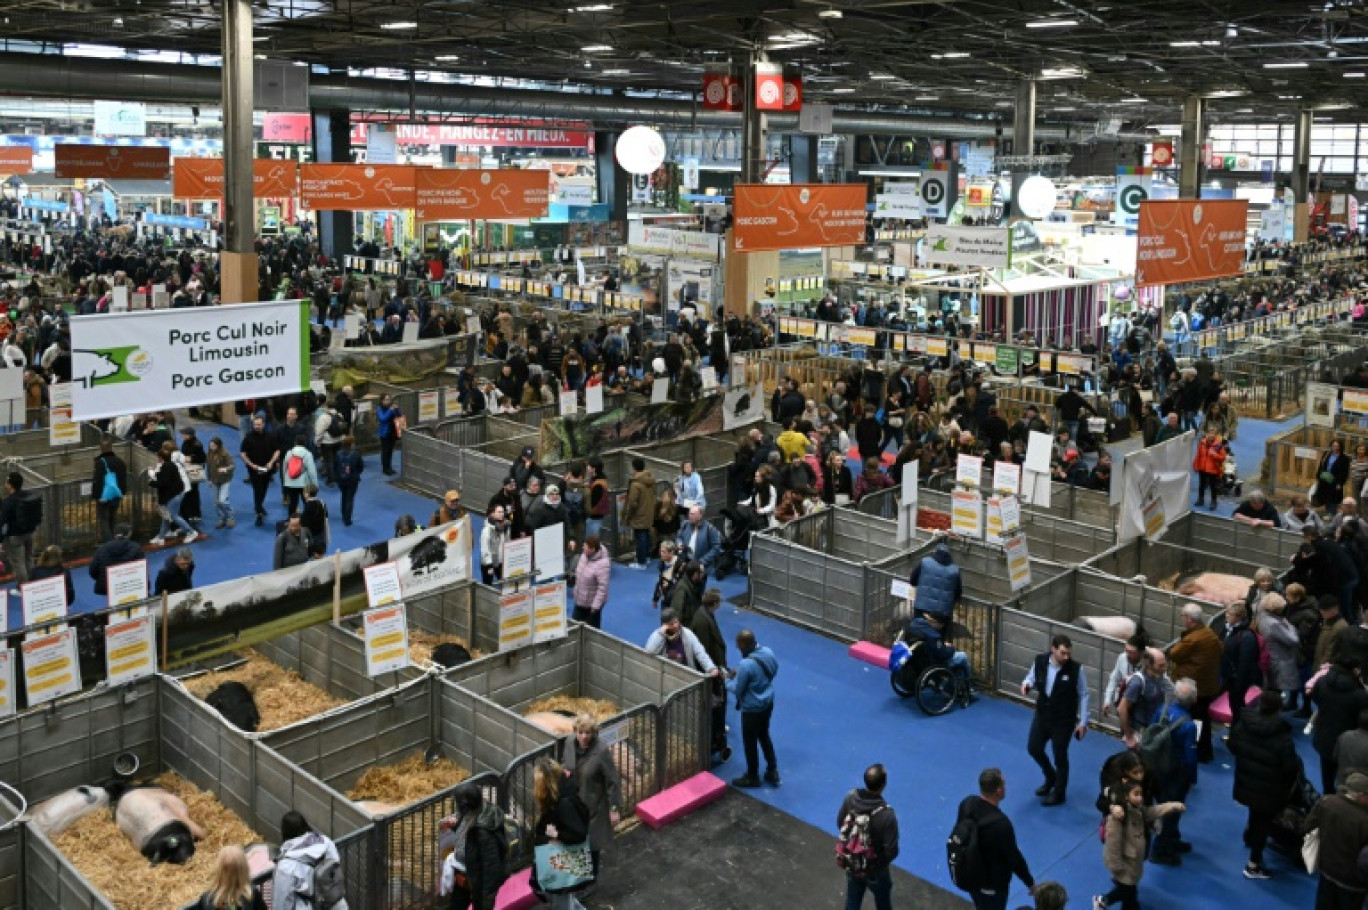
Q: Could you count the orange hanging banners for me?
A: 7